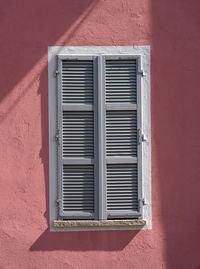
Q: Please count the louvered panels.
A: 6